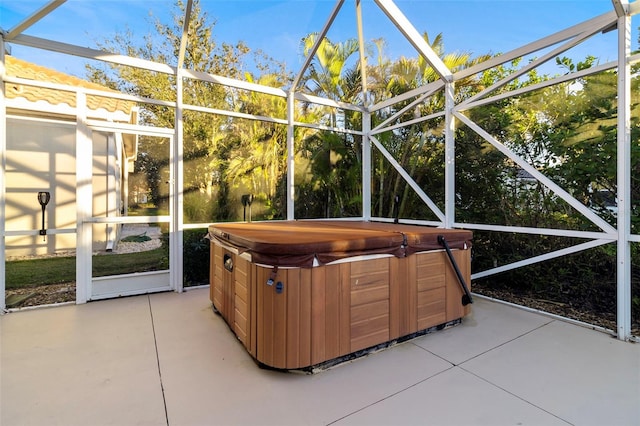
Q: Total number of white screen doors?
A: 1